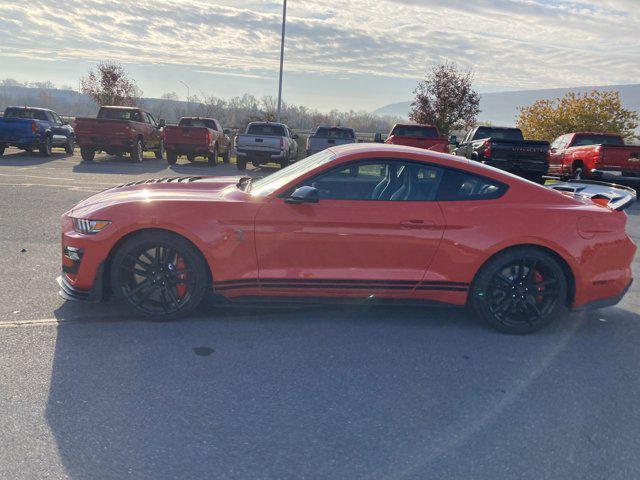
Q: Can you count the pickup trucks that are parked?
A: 8